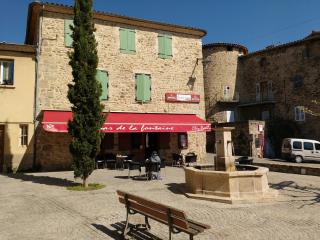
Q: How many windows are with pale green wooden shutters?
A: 5